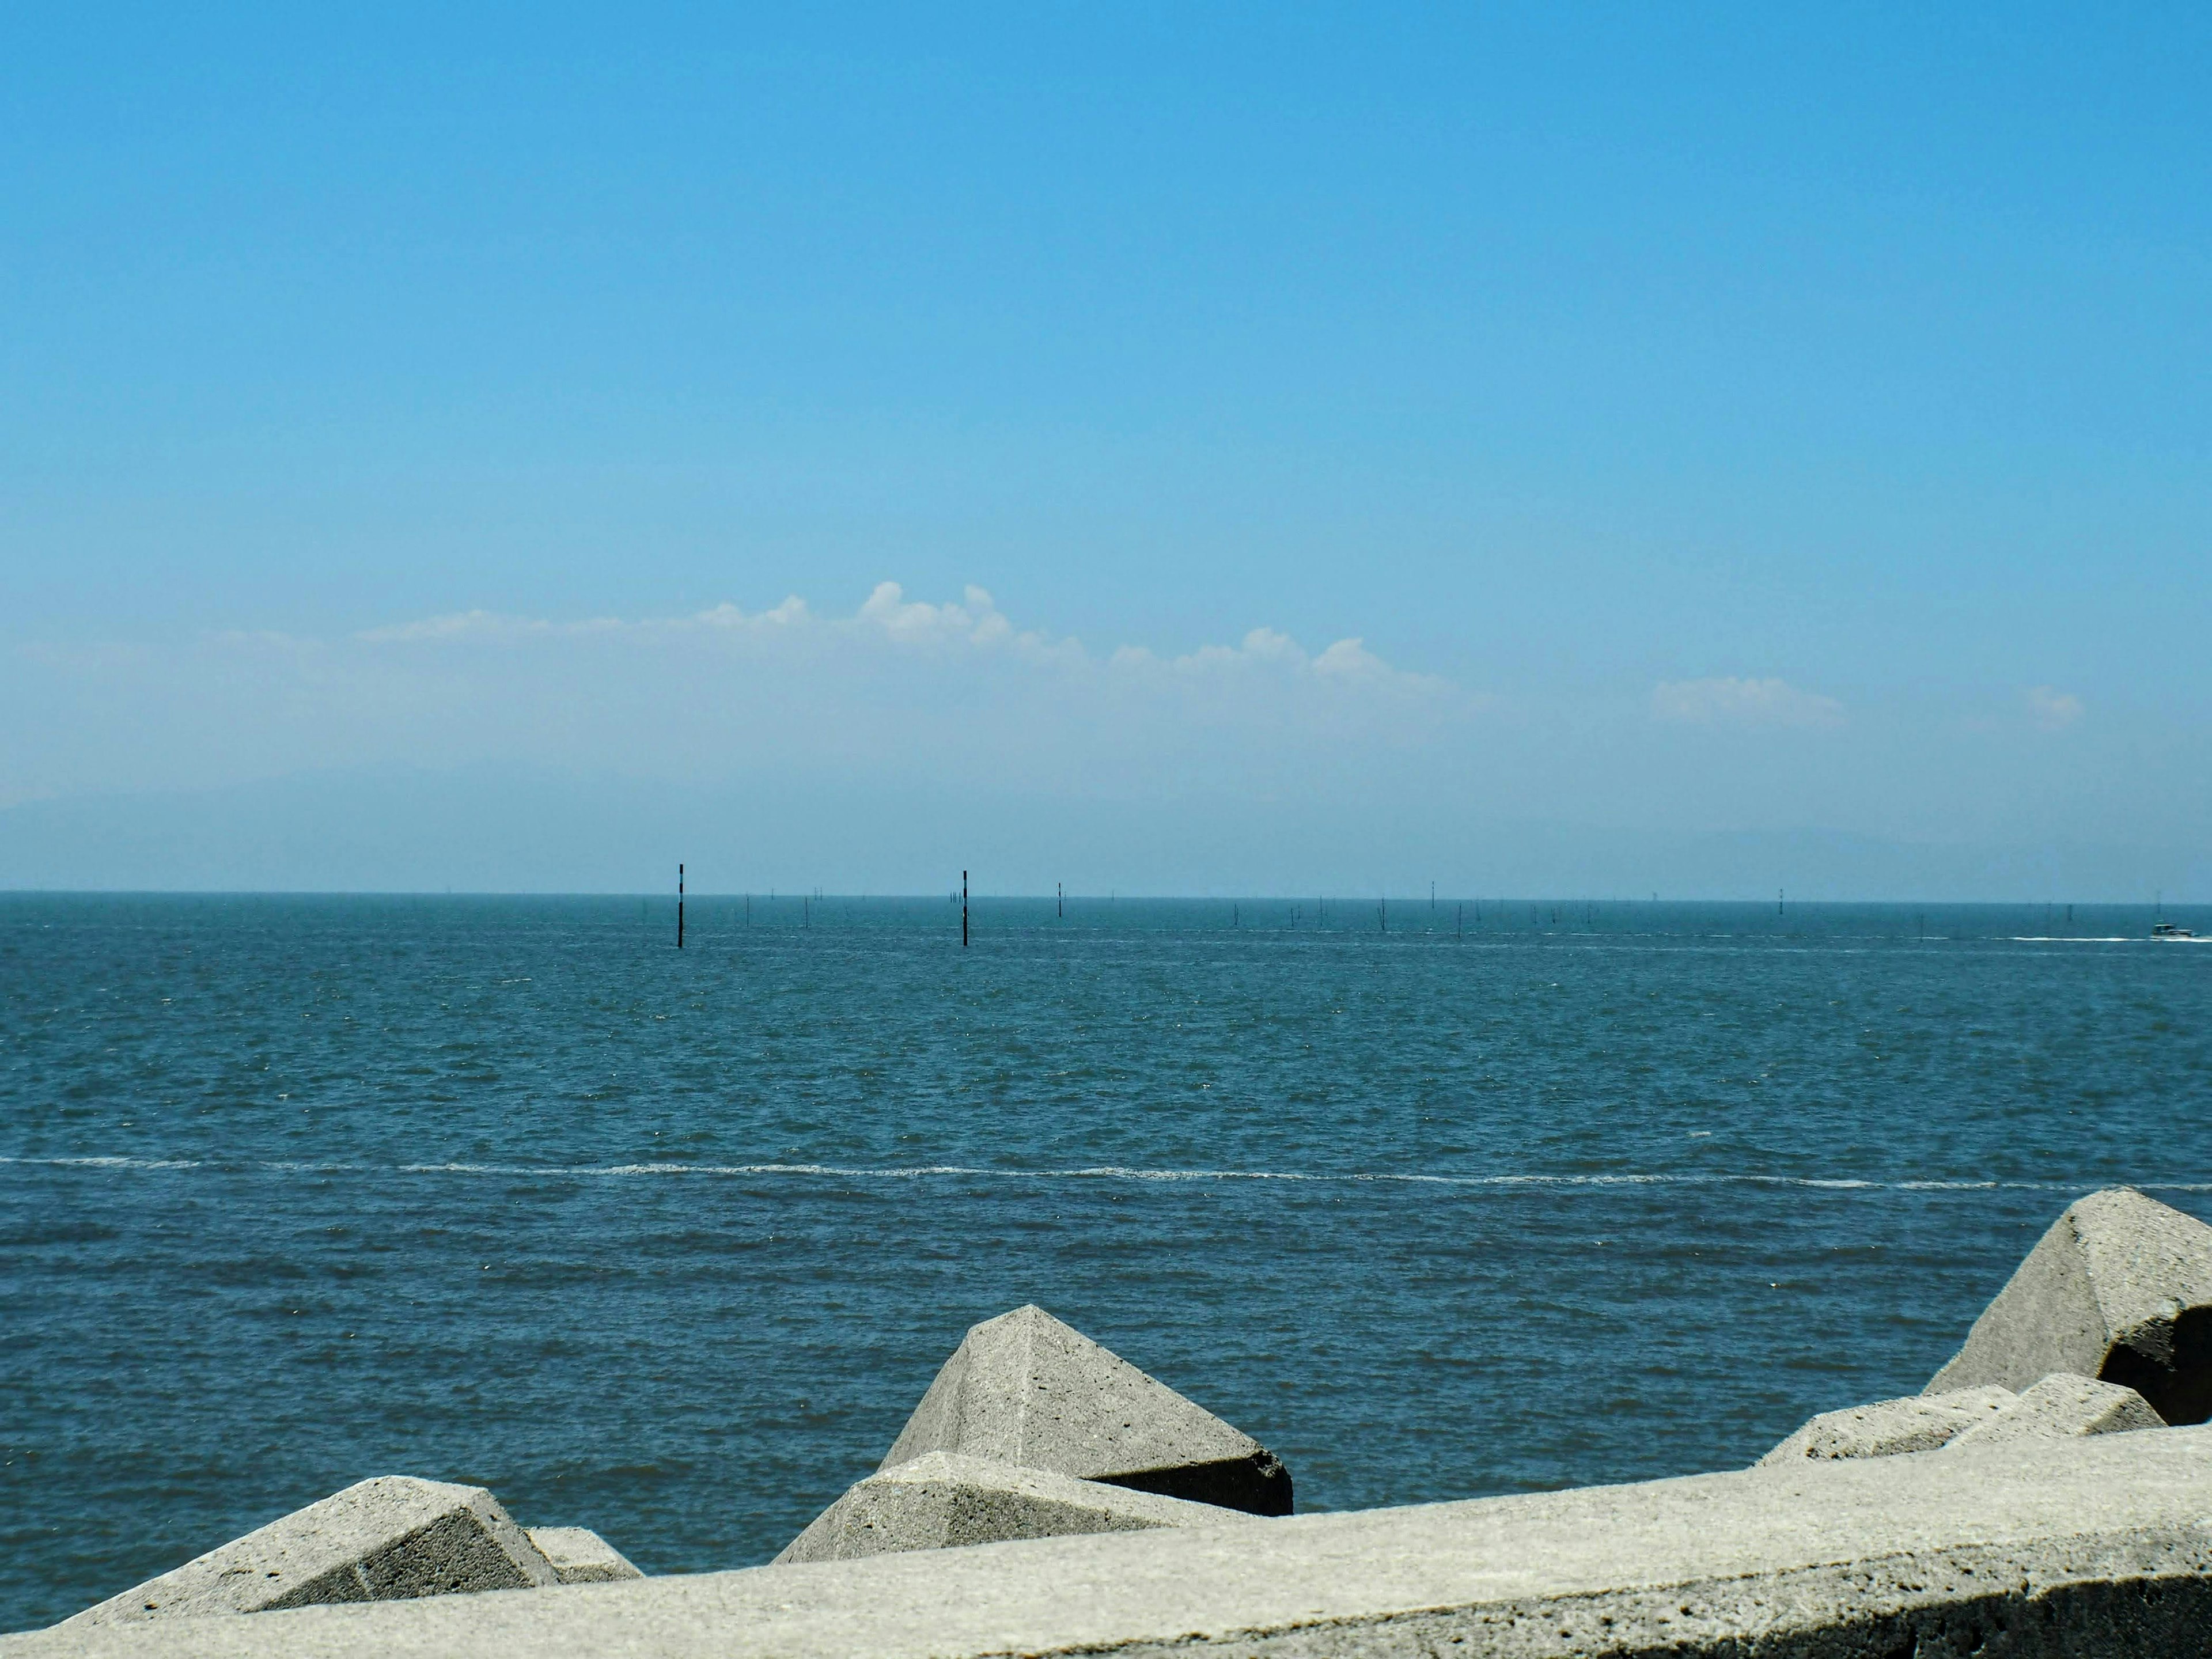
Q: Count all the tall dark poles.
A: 2